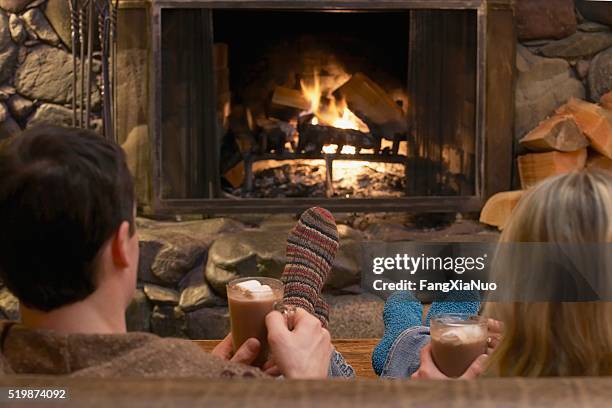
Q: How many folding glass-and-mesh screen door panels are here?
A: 2